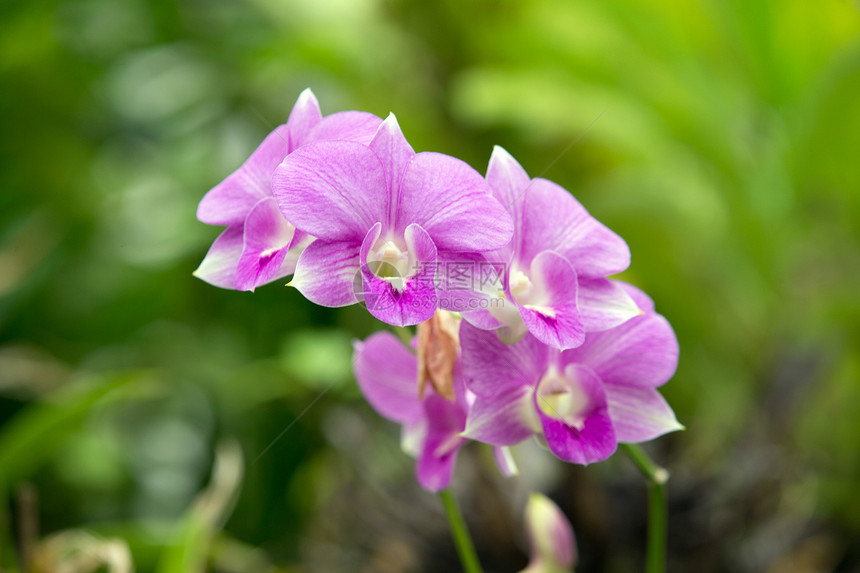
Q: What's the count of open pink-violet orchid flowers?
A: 5